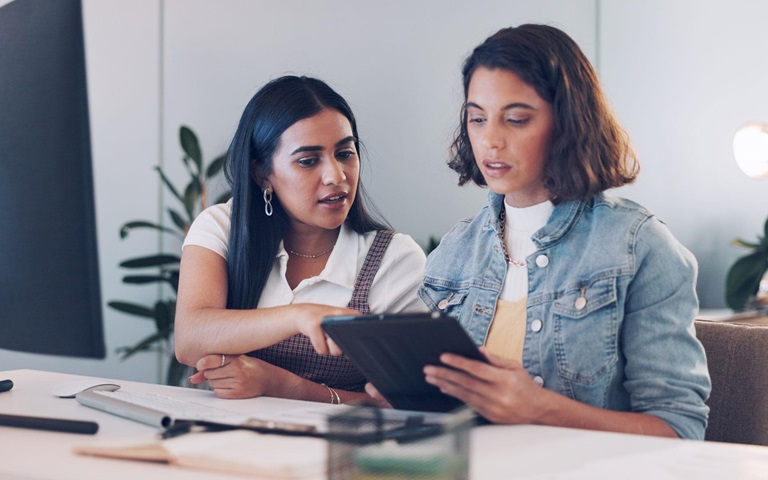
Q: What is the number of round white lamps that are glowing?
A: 1